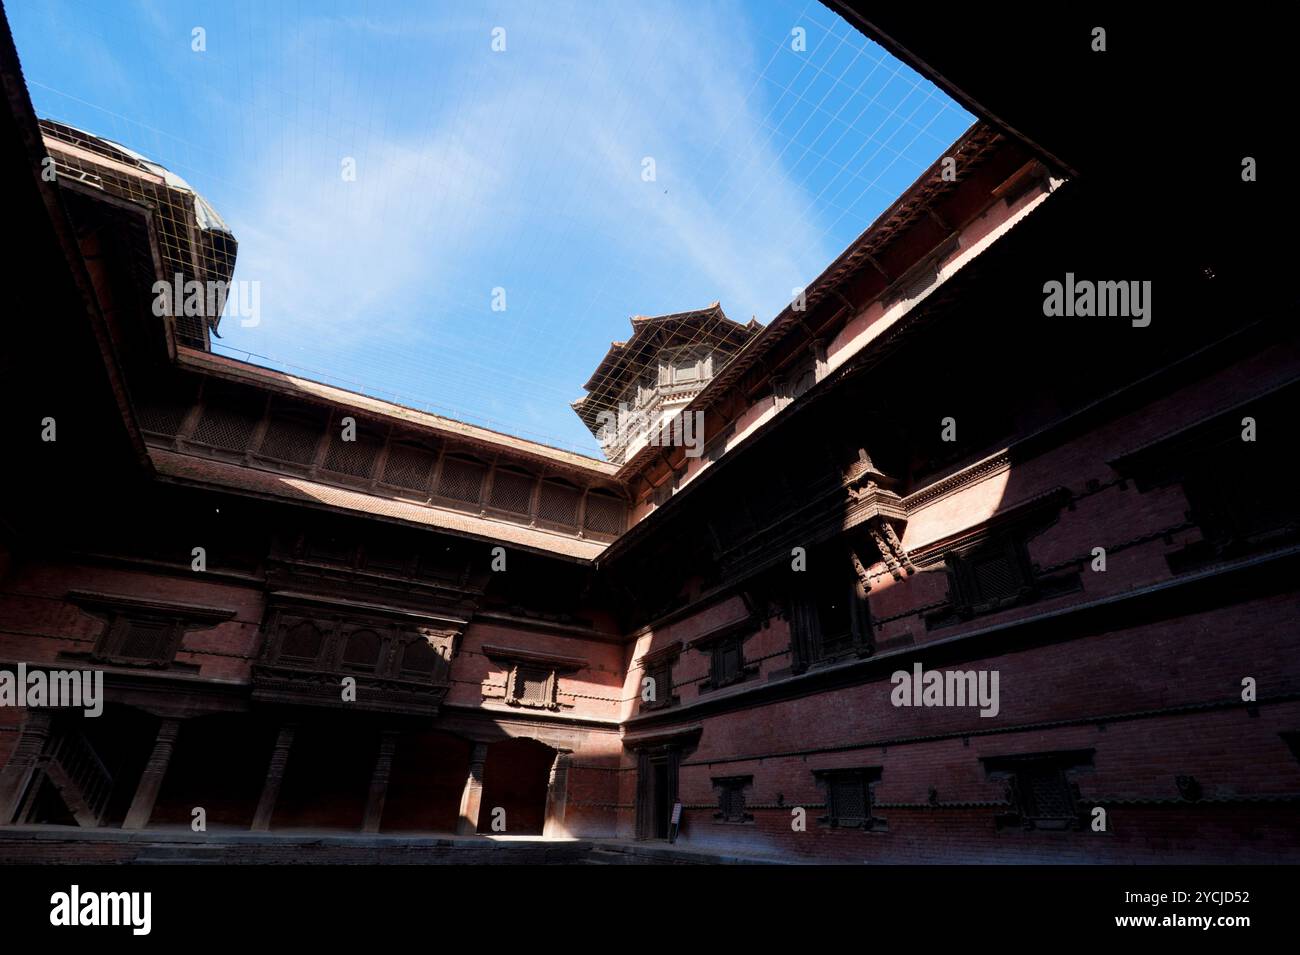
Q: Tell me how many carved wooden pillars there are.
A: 6